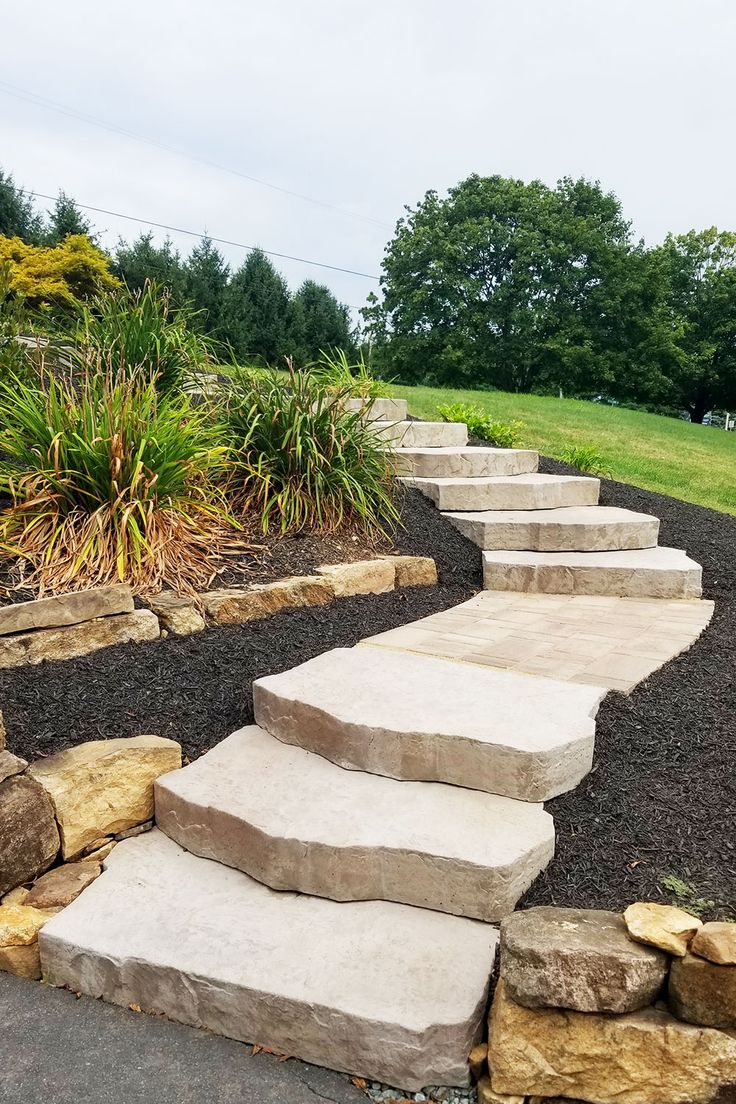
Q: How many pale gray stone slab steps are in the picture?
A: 9